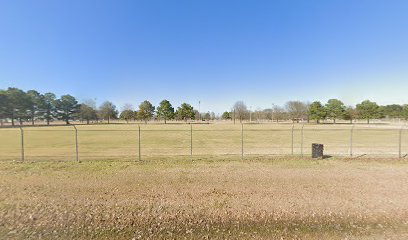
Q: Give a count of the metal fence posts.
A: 9